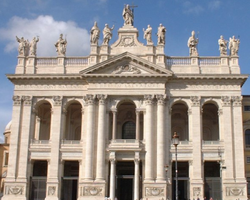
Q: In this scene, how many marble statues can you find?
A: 11